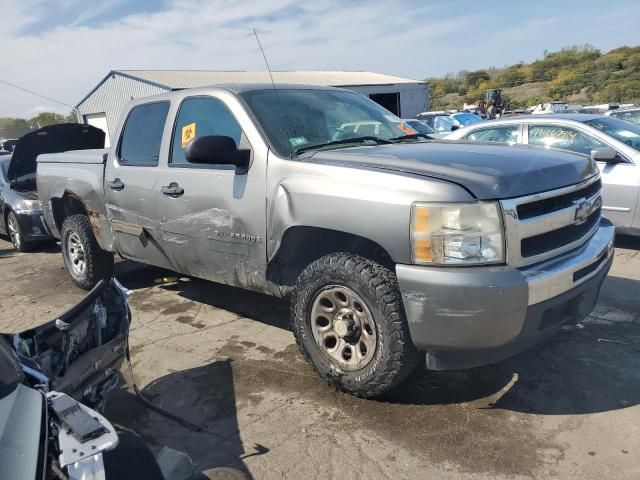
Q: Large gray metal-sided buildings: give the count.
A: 1